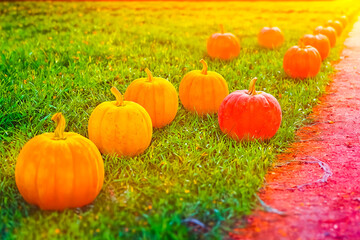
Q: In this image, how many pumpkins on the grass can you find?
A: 12